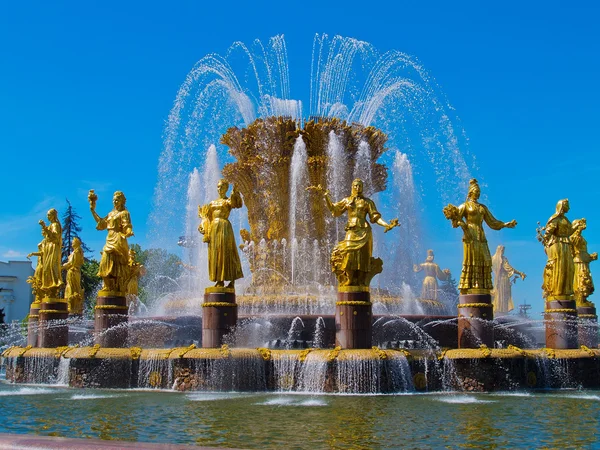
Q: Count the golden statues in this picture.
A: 12